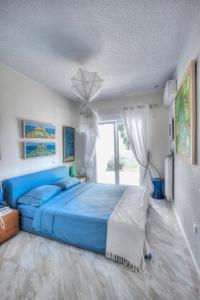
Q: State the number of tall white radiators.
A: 1